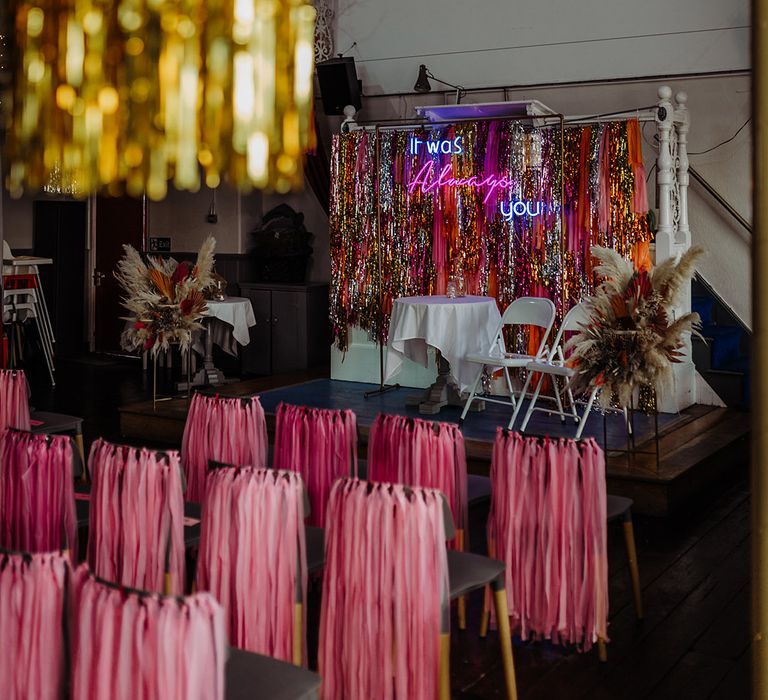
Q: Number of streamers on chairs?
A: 11